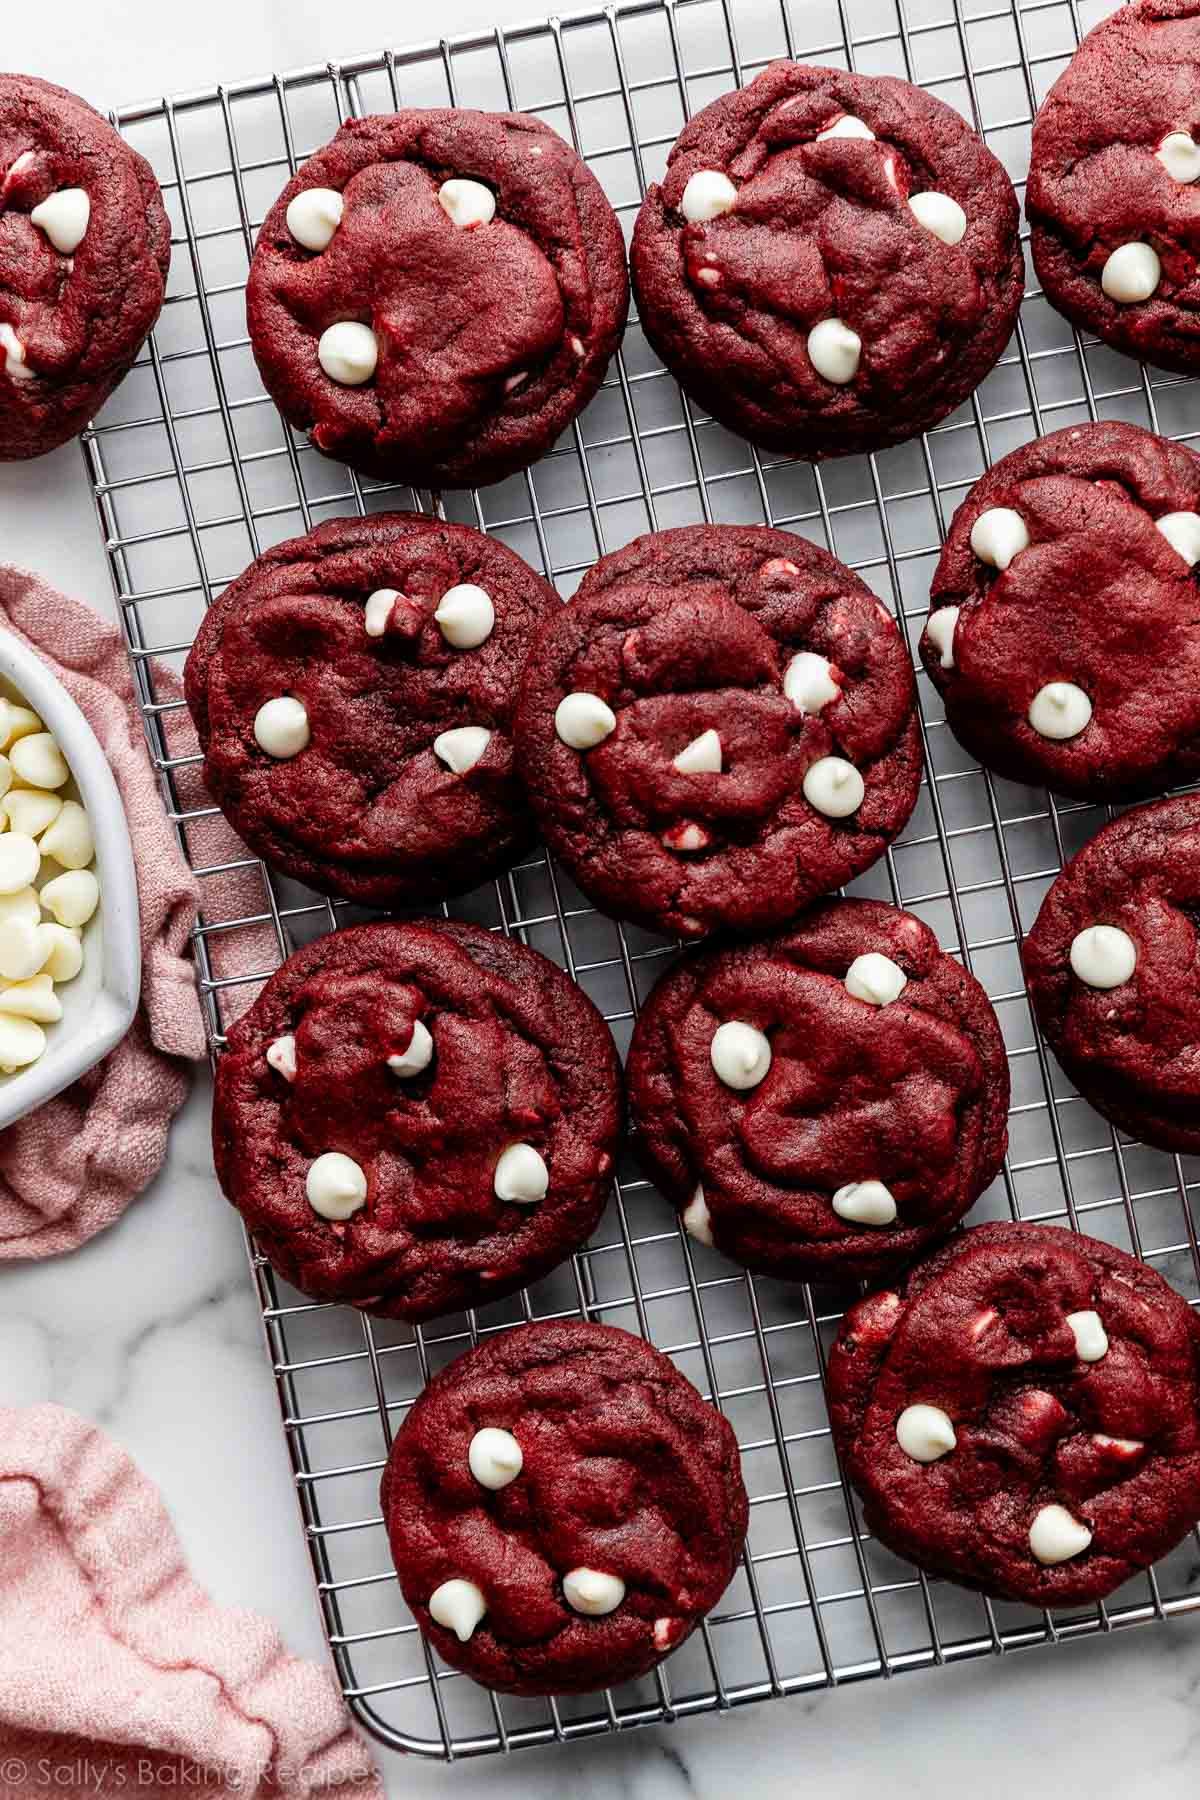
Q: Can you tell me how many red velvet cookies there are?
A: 12